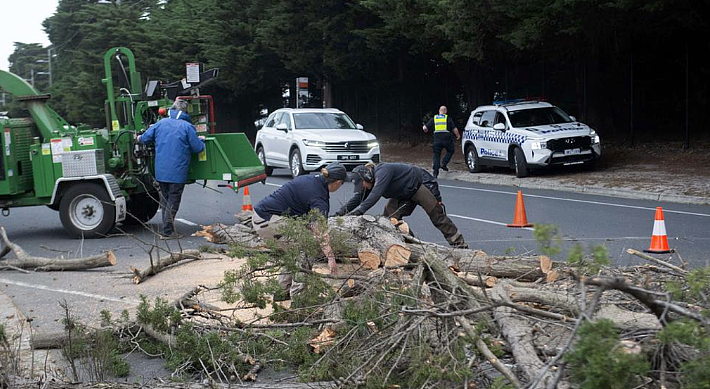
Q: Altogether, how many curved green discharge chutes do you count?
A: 1